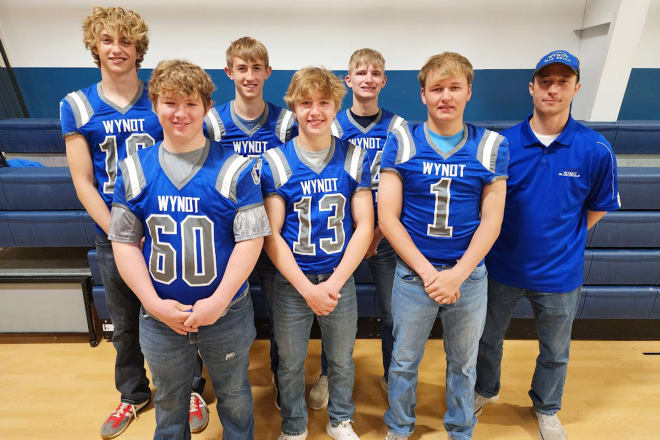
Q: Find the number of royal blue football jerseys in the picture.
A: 6